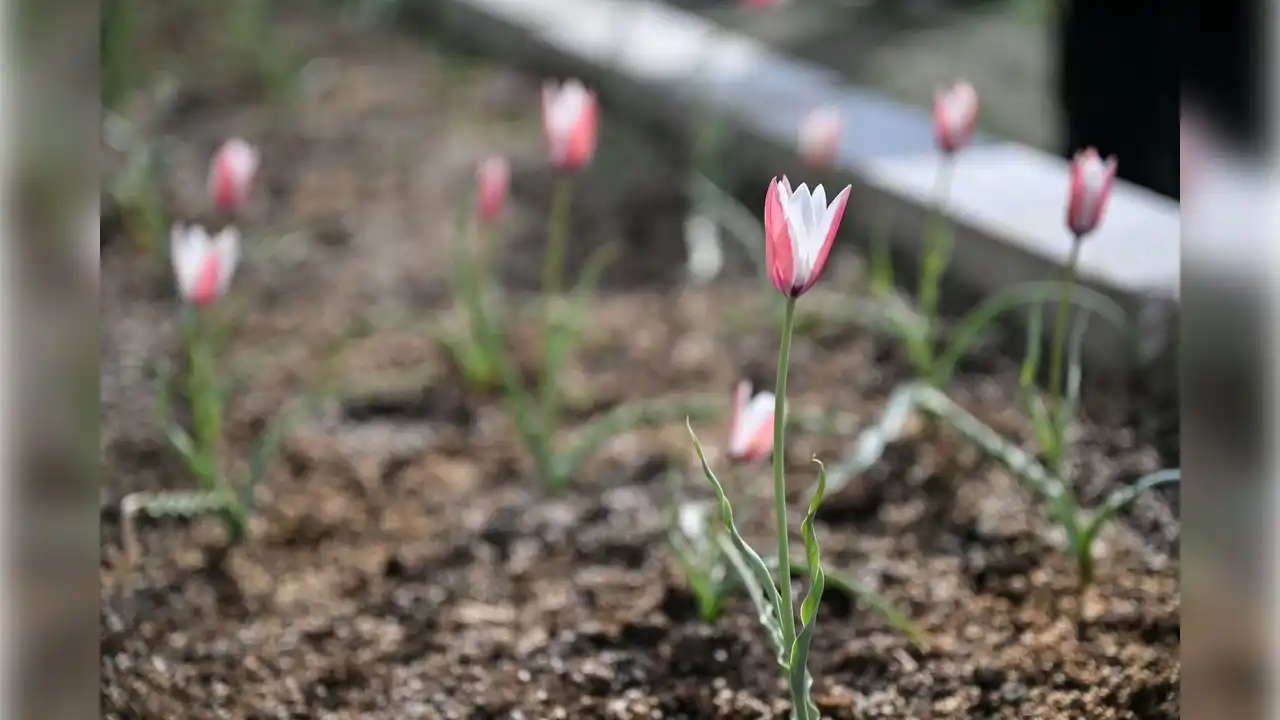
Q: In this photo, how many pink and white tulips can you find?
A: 9